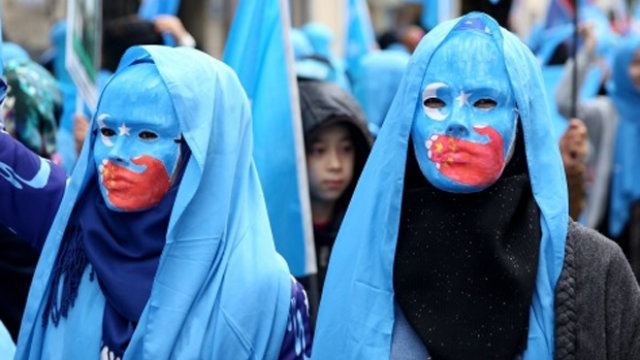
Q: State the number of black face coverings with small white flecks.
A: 1